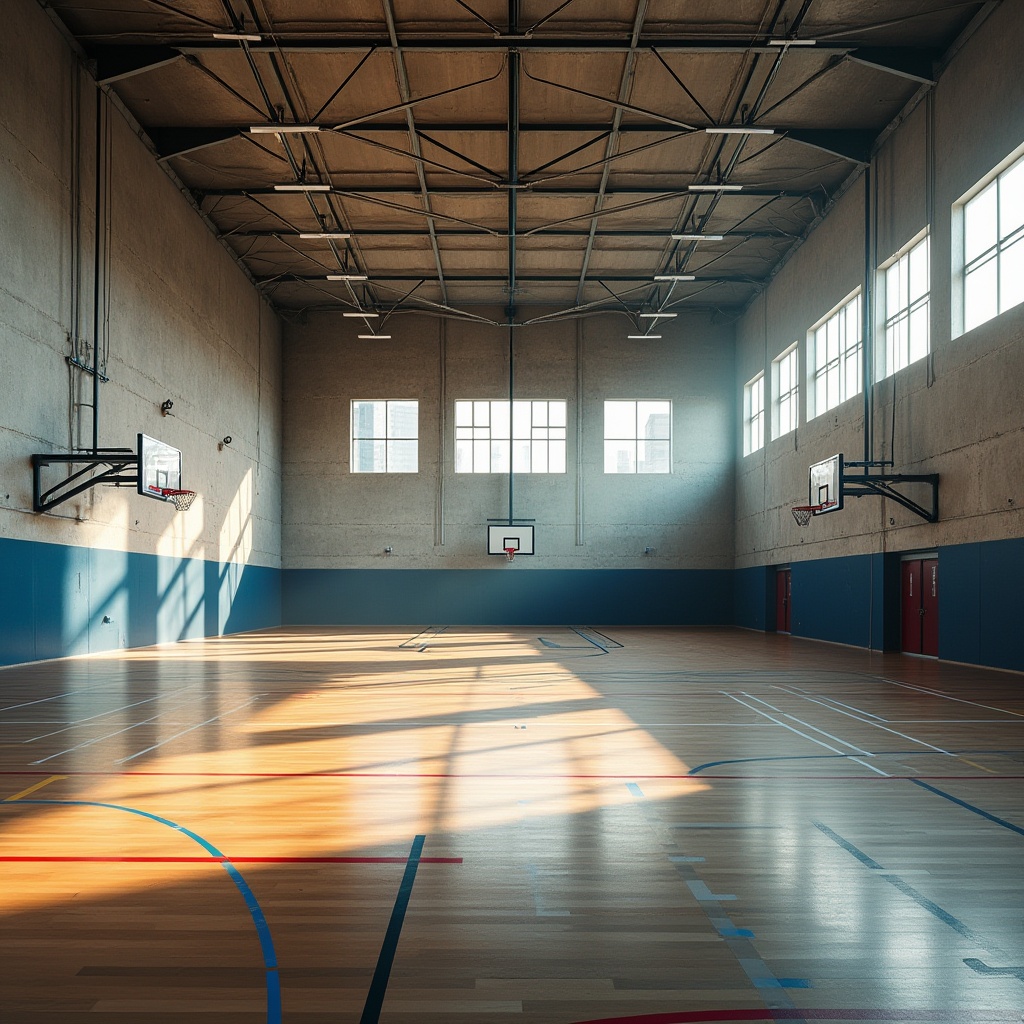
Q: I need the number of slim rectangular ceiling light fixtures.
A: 14